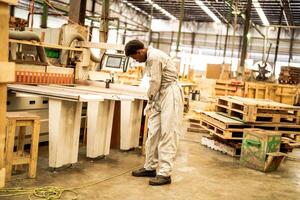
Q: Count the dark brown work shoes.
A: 2